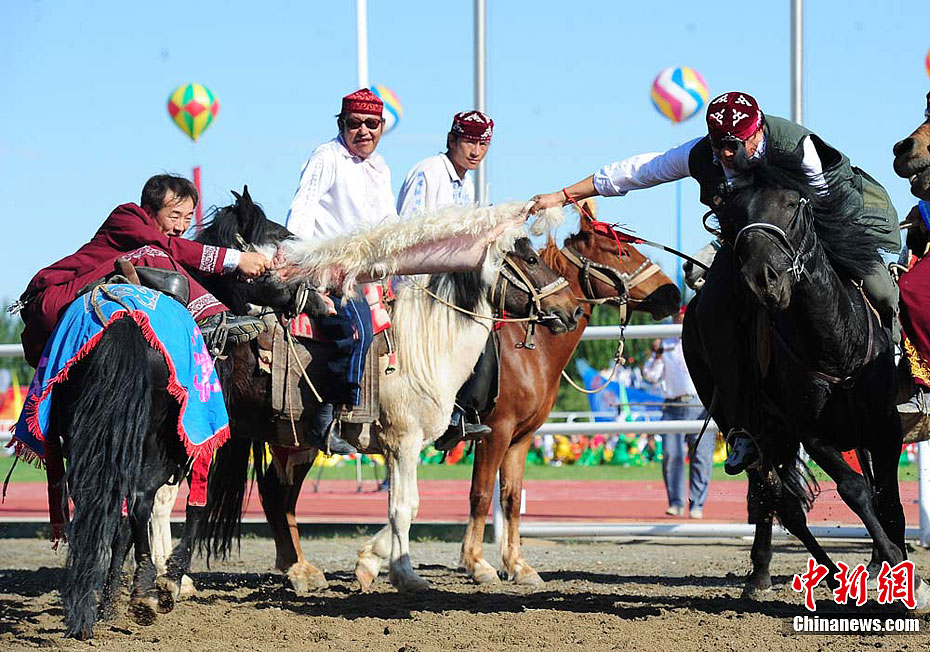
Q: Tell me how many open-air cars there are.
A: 0